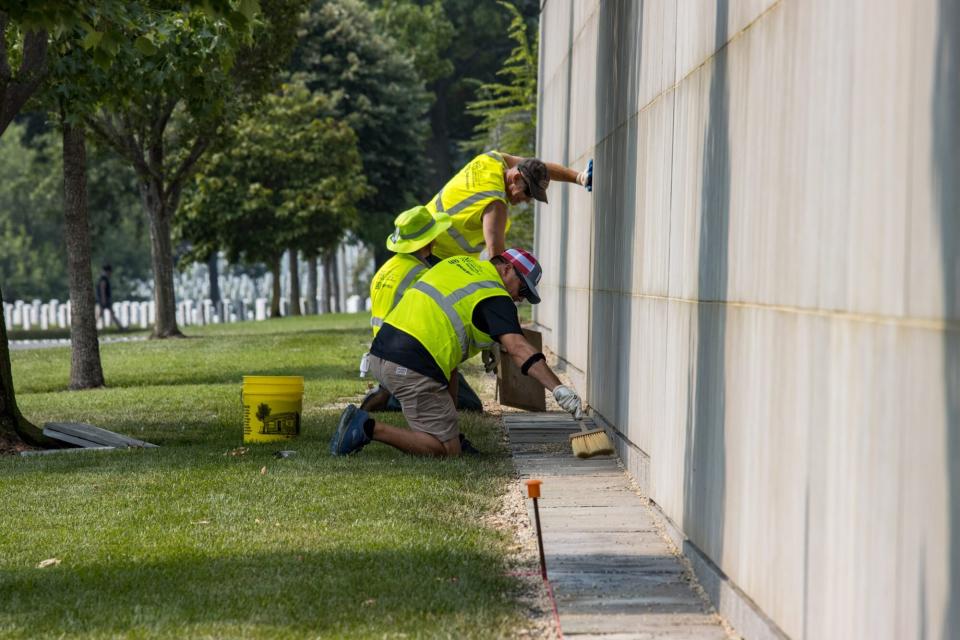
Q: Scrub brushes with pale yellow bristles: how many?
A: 1